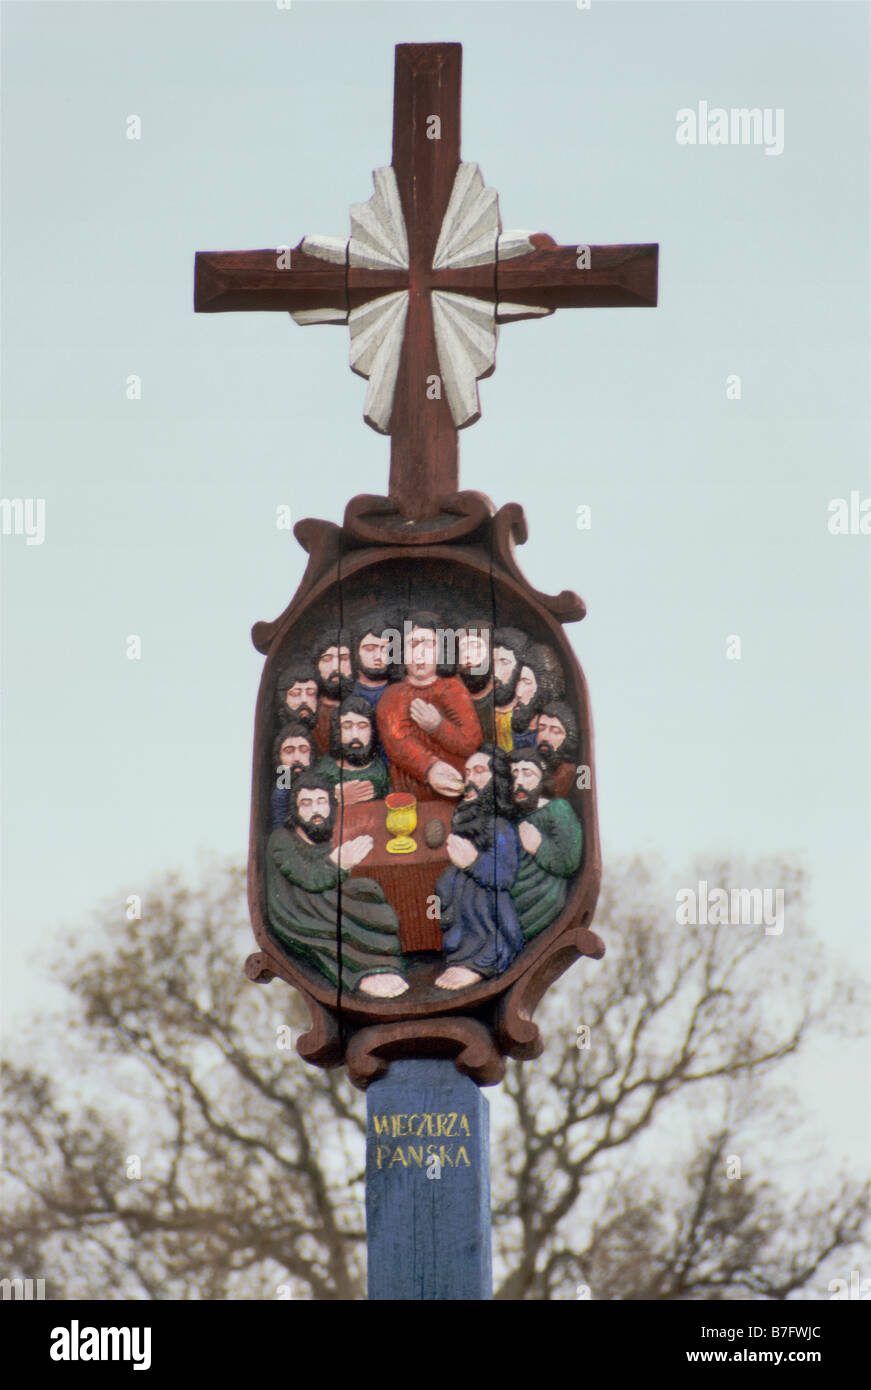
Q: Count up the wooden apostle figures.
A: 12